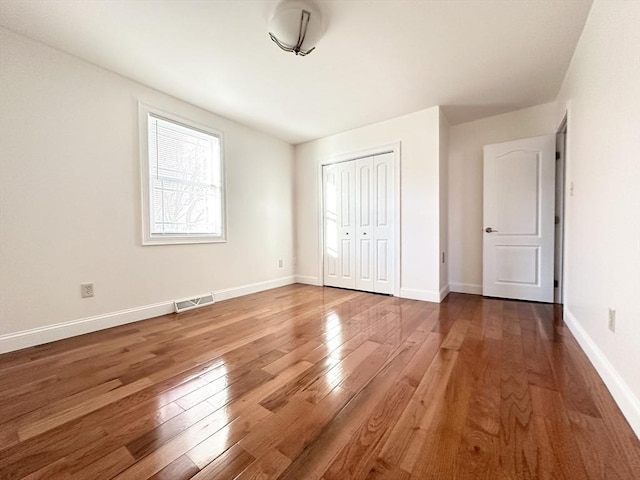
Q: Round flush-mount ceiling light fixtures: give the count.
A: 1